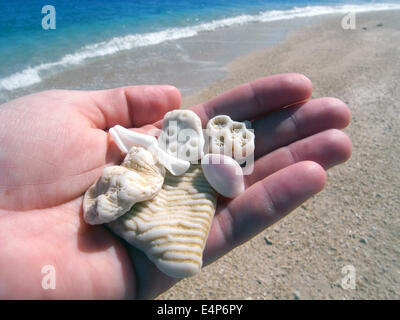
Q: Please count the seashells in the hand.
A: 6